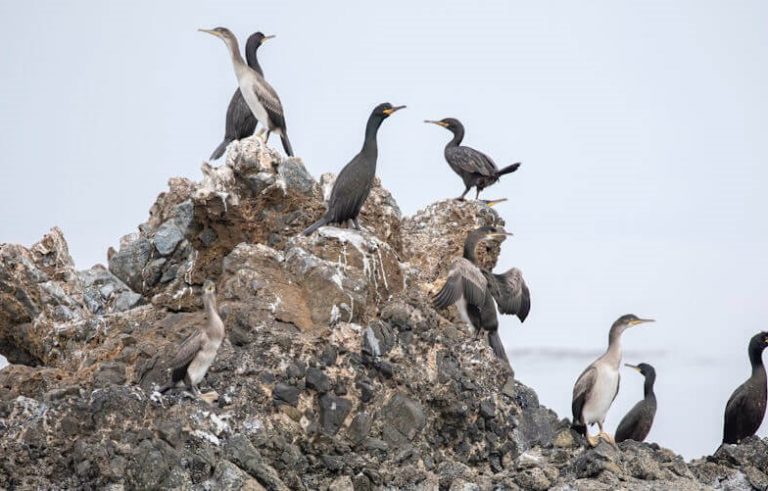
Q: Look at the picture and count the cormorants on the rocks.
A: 9